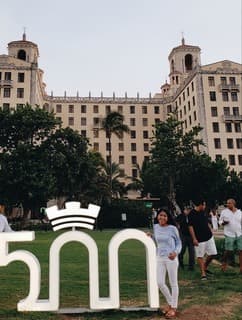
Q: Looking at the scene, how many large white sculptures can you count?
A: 1